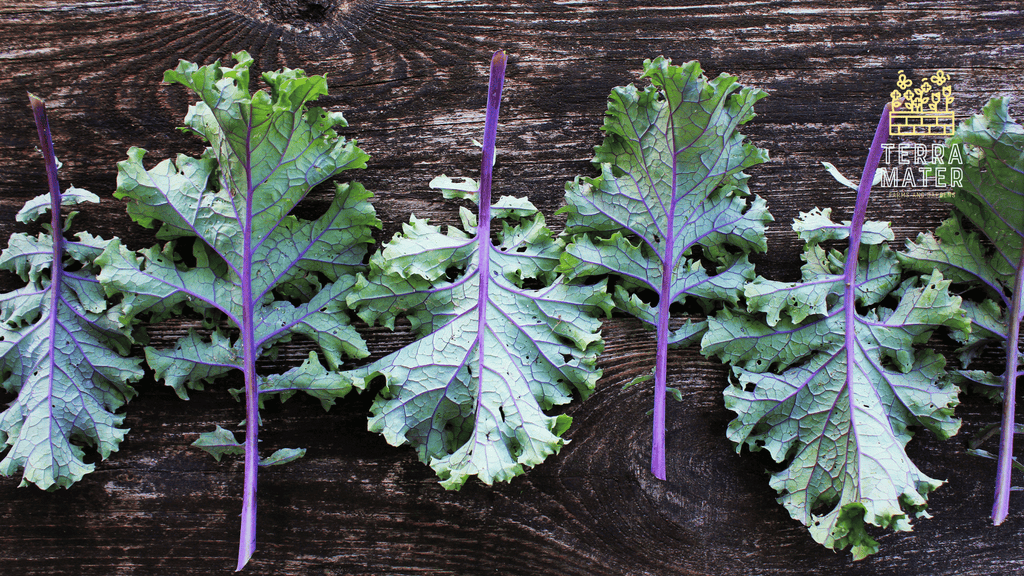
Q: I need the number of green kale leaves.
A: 6